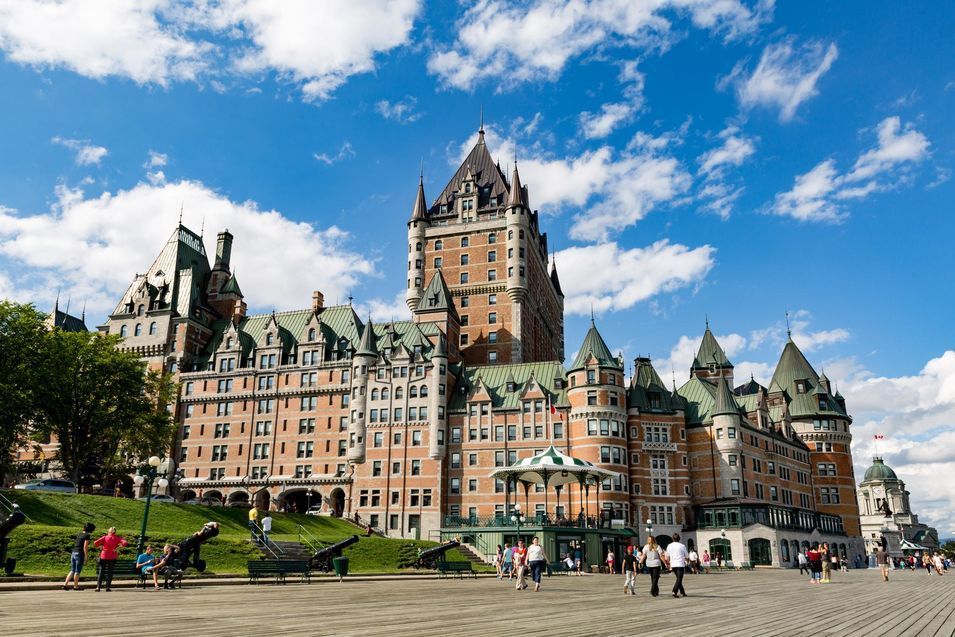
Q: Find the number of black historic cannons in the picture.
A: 4